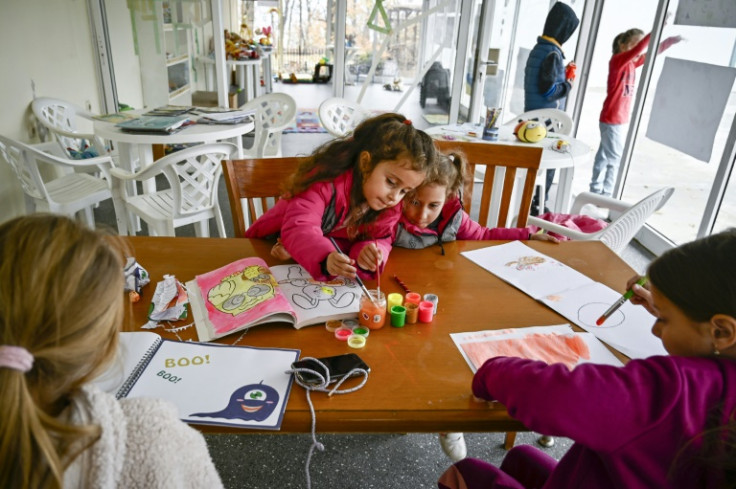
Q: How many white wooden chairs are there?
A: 0